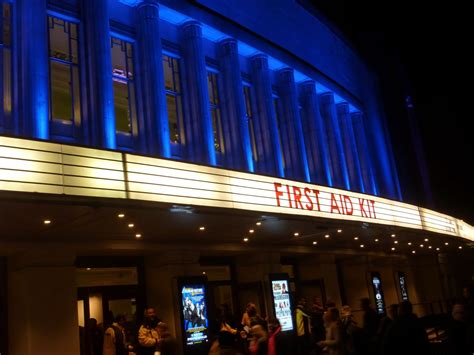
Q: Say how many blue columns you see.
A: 11